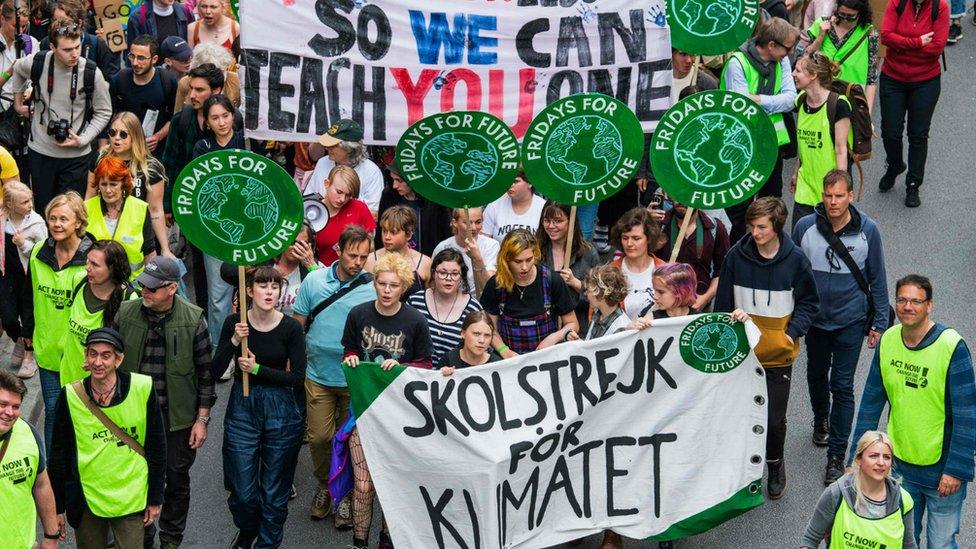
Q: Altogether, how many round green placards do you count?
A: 5